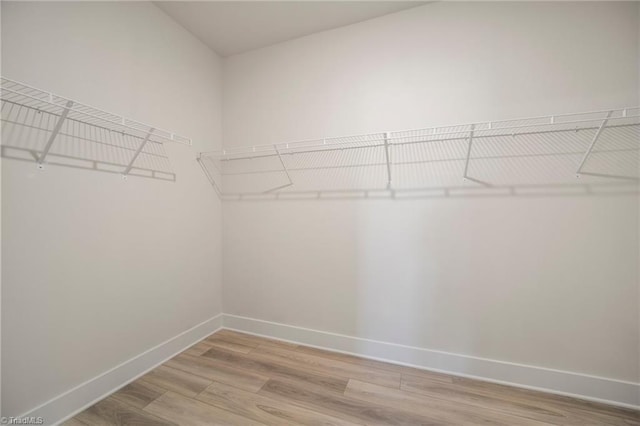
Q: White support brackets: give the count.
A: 6